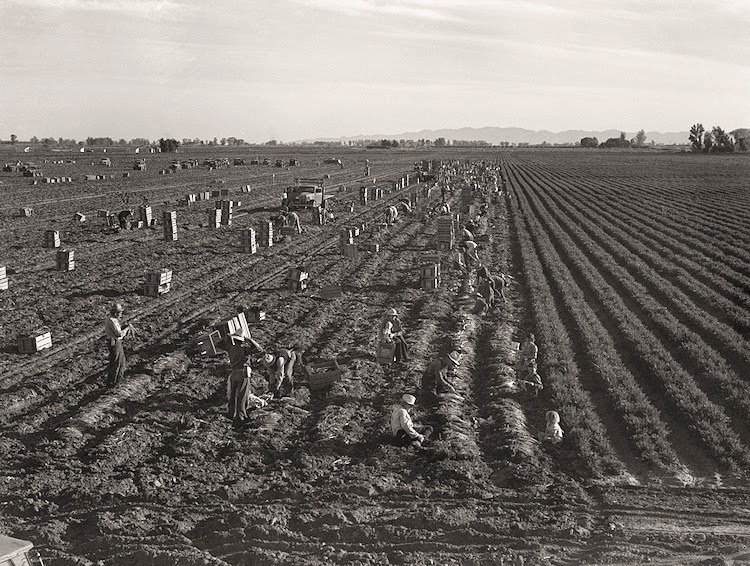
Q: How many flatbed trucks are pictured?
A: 1